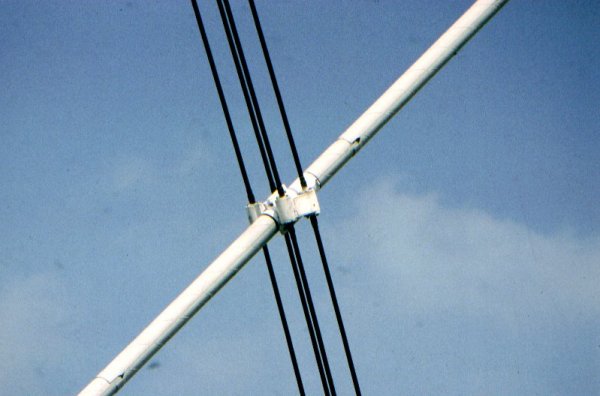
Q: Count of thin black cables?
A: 4